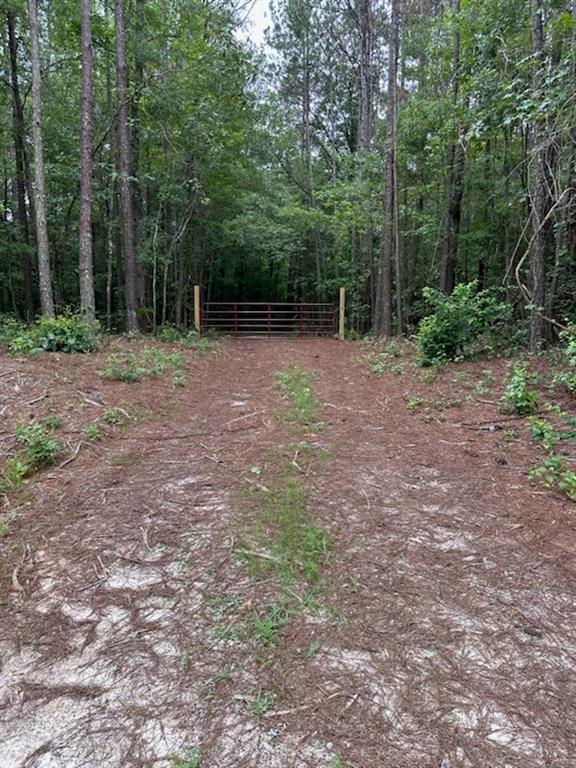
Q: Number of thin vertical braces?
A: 3